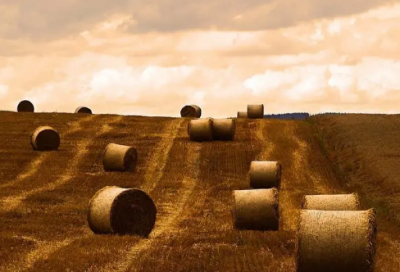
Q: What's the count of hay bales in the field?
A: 14